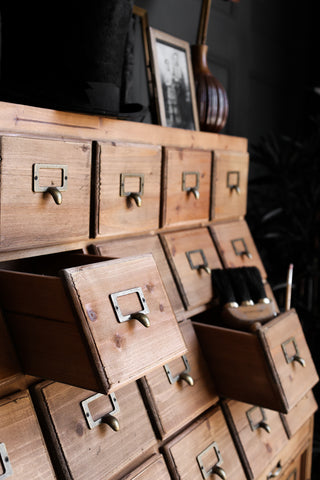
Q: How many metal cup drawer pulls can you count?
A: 12